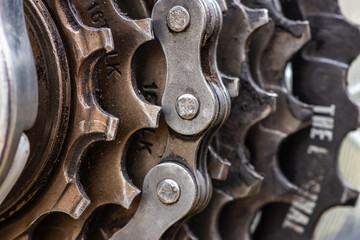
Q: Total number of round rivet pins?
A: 3